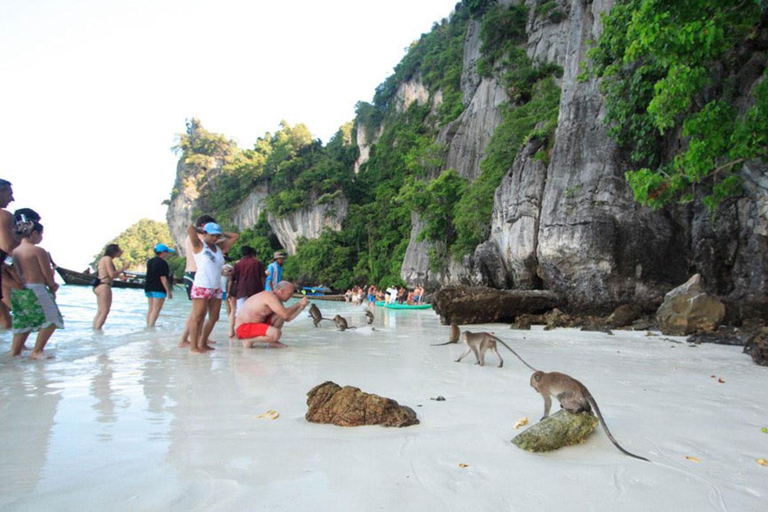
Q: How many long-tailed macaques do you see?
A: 6